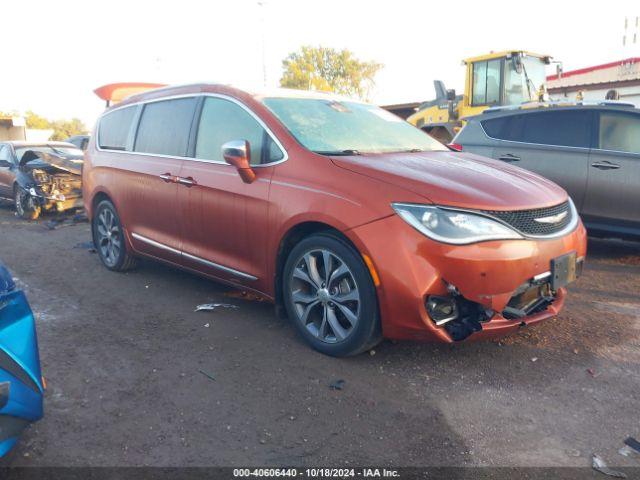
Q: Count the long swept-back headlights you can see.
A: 1